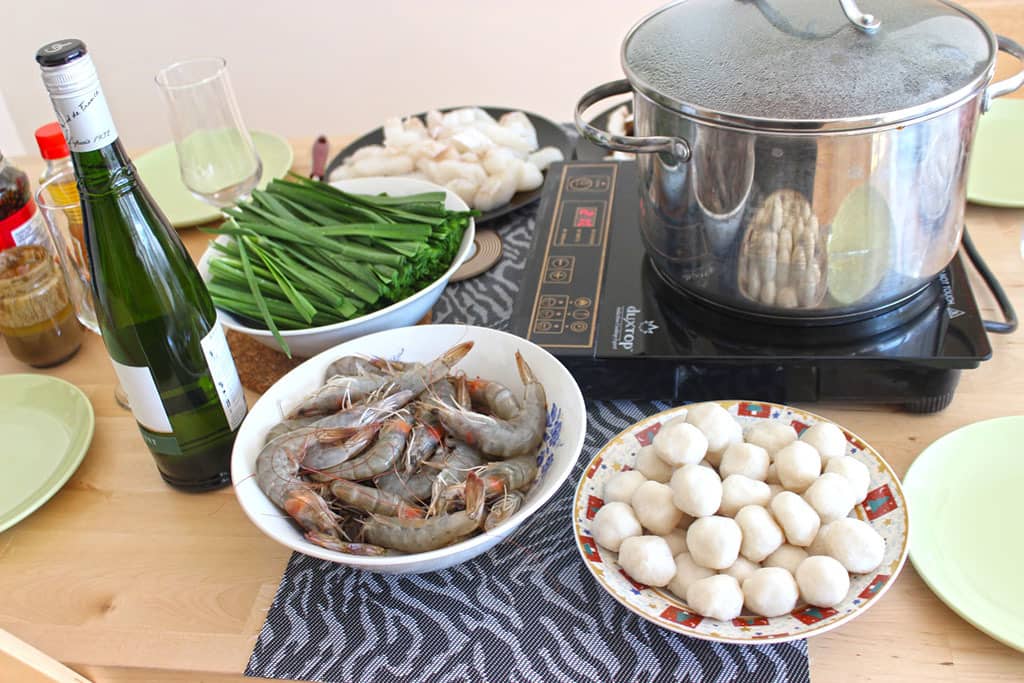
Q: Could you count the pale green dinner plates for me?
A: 4